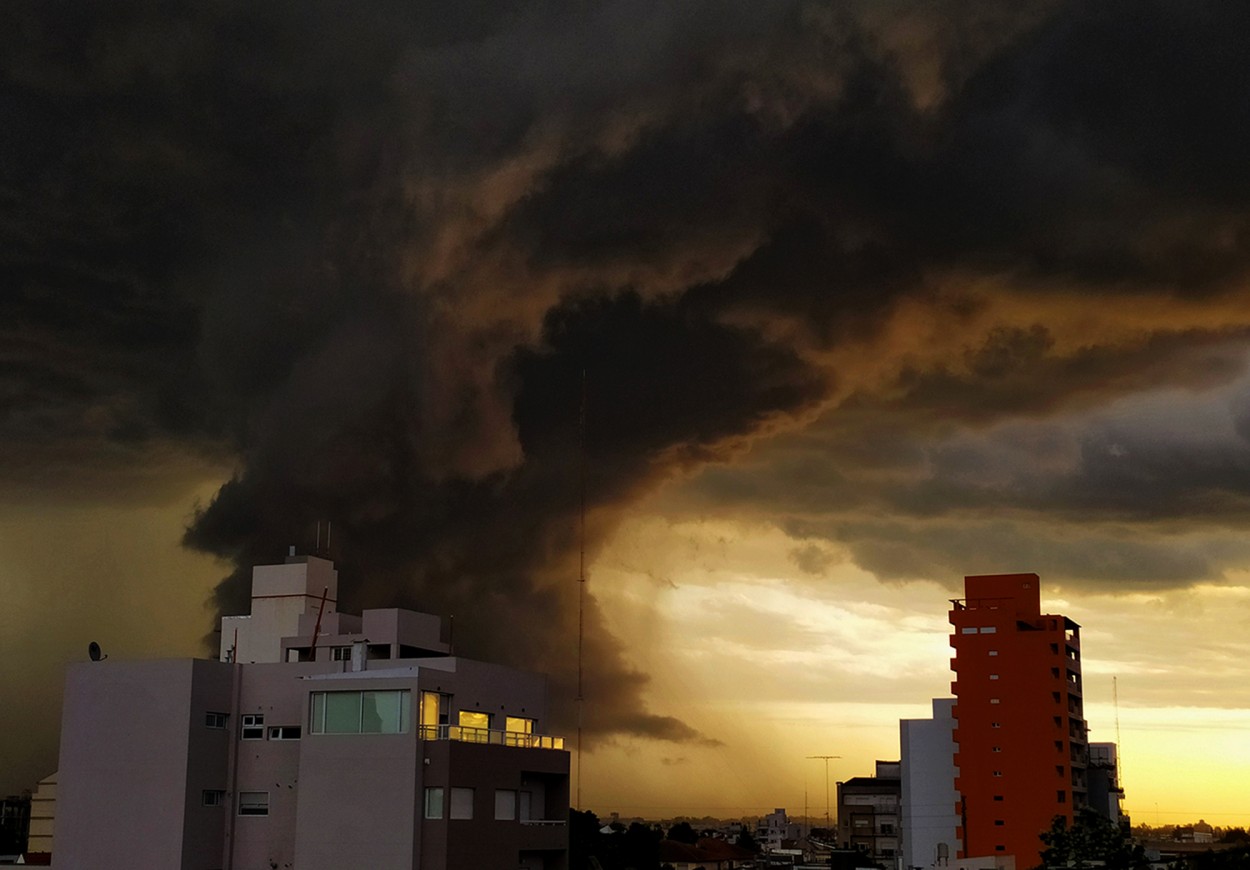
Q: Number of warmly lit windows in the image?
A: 3